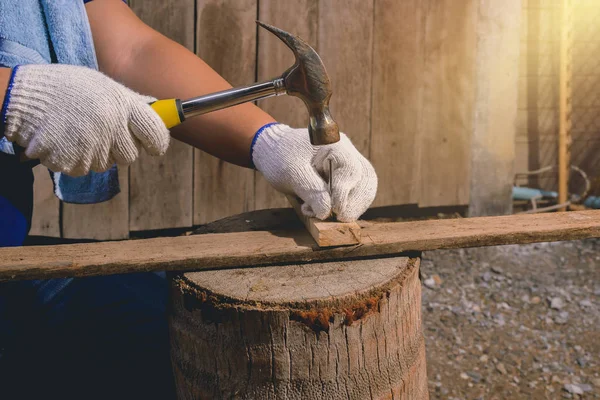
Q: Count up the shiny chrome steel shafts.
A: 1